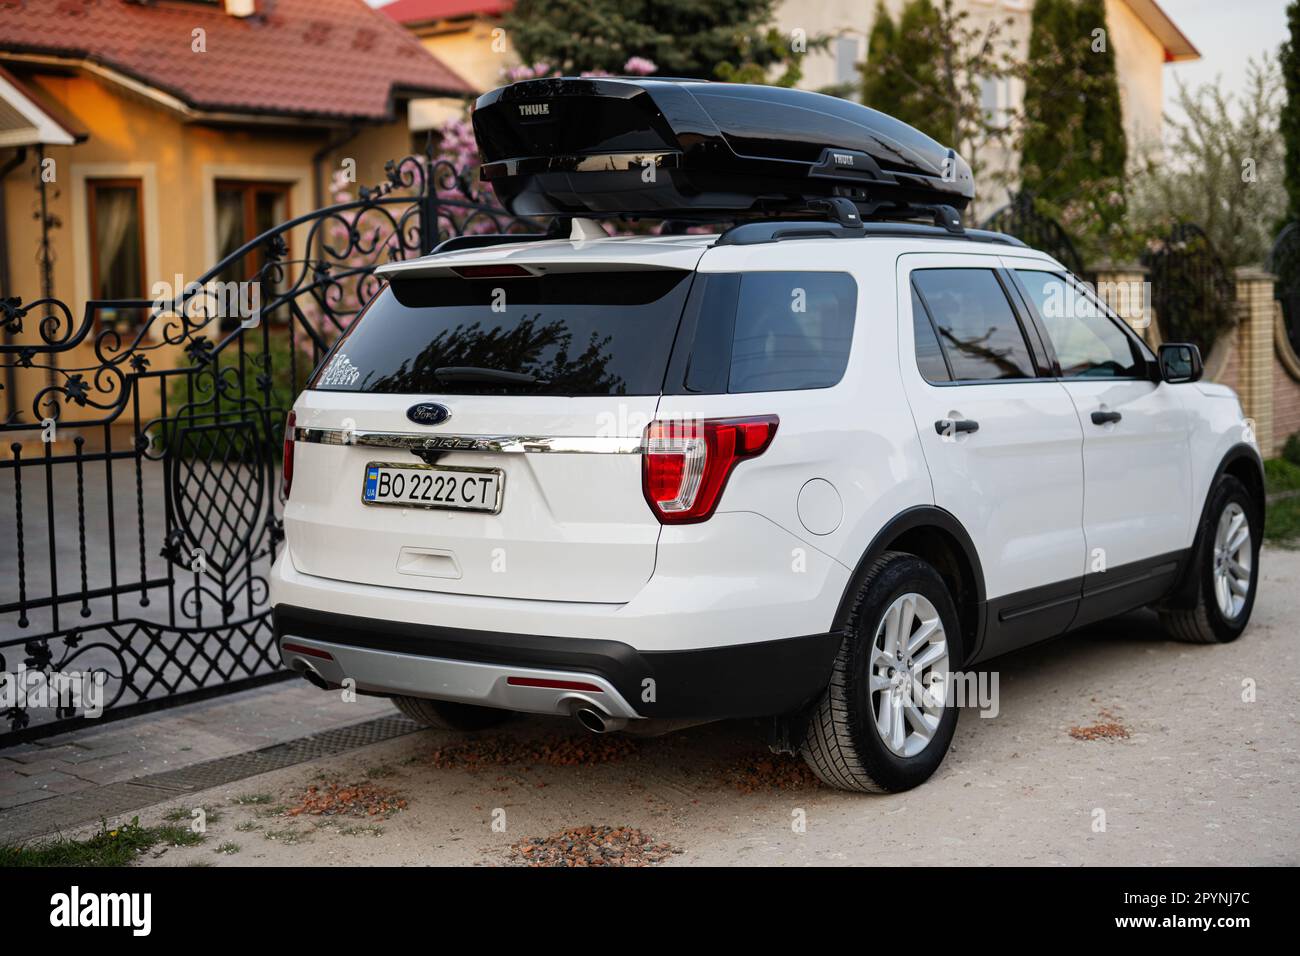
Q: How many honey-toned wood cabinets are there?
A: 0